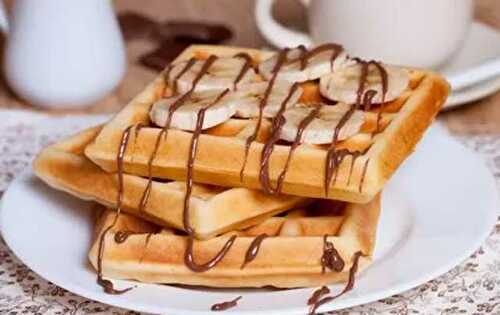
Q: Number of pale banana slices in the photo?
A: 6